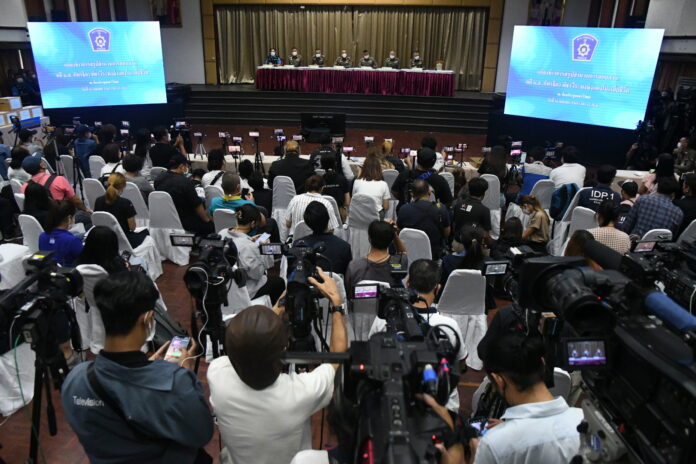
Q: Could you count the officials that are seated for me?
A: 7